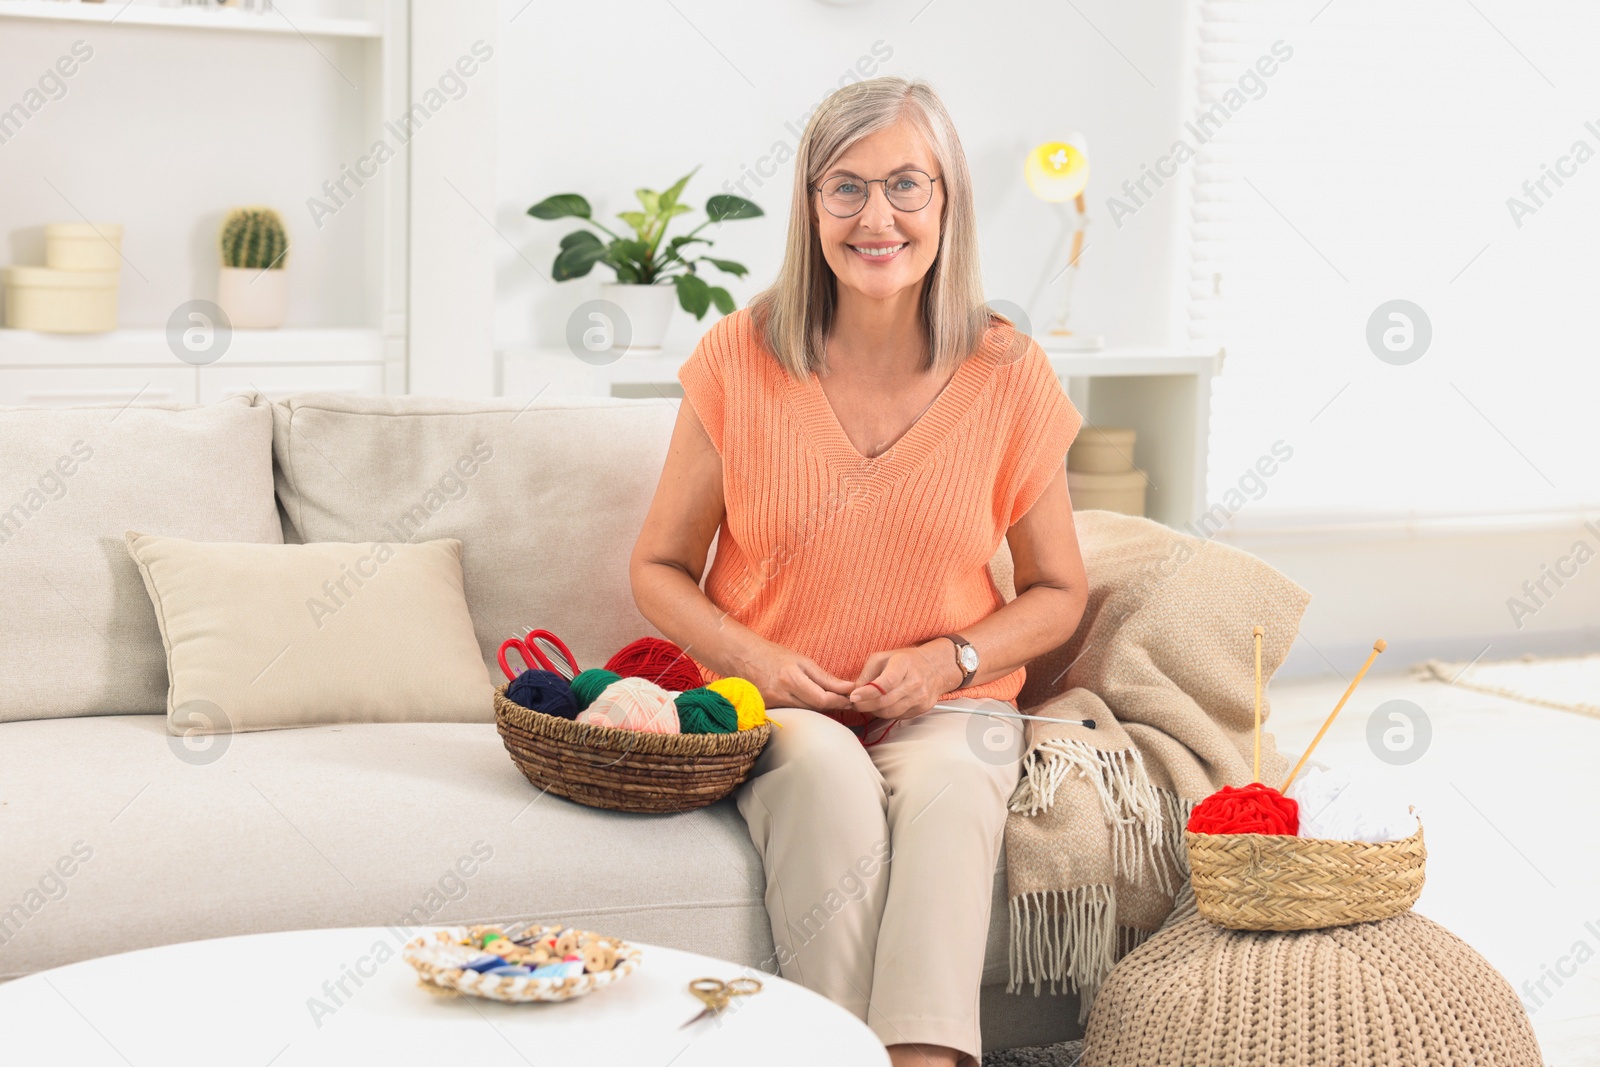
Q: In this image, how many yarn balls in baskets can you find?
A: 8